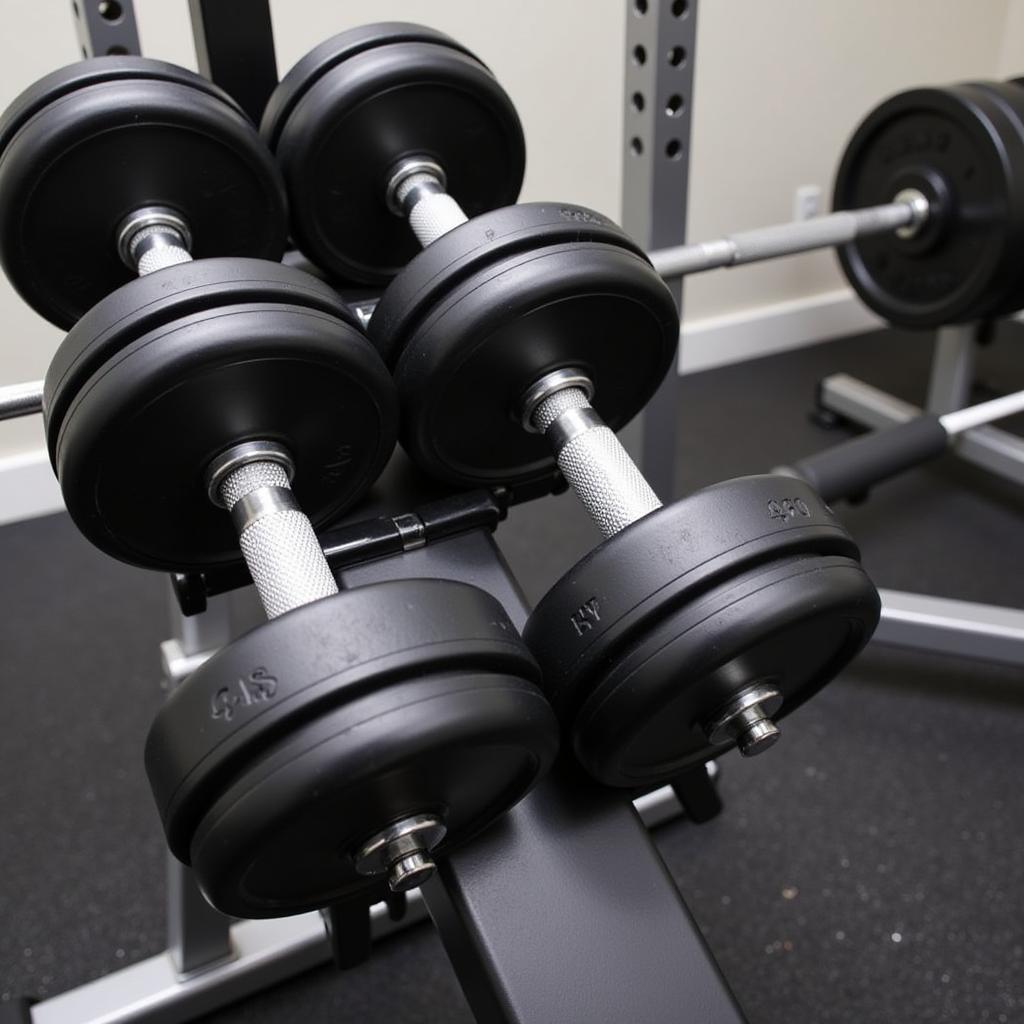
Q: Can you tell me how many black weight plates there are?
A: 14